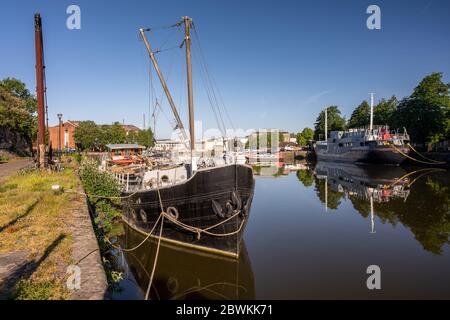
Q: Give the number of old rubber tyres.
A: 3